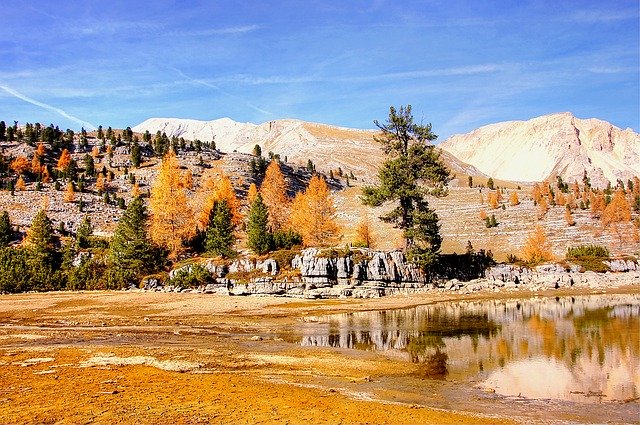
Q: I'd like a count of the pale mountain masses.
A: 2